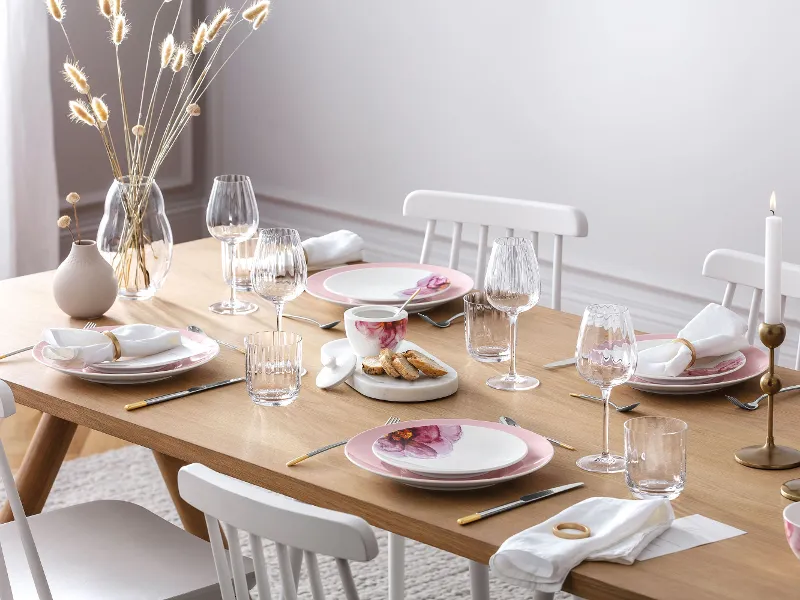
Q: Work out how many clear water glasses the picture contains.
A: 4